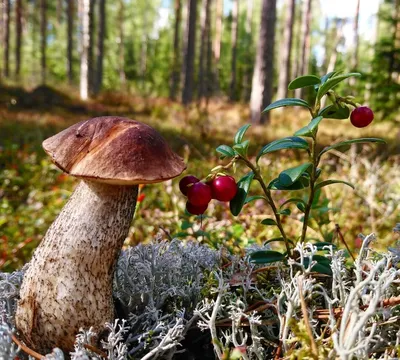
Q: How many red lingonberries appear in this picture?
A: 5